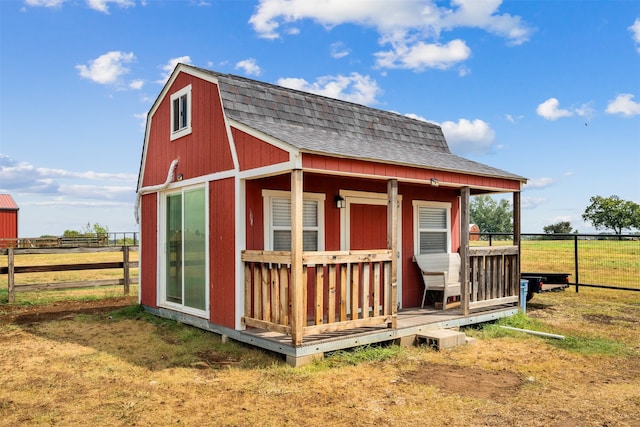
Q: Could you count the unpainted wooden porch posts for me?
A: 4